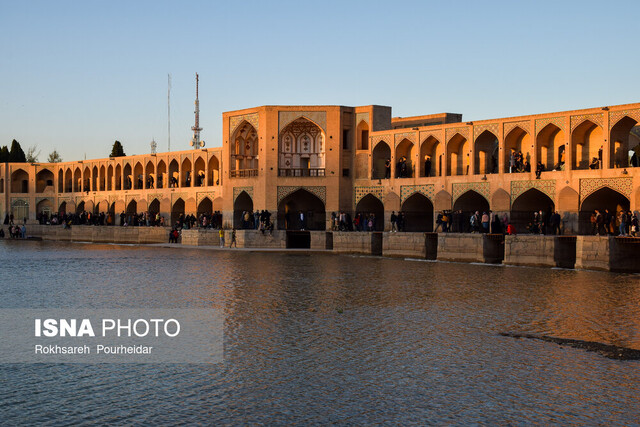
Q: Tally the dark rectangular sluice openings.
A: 7